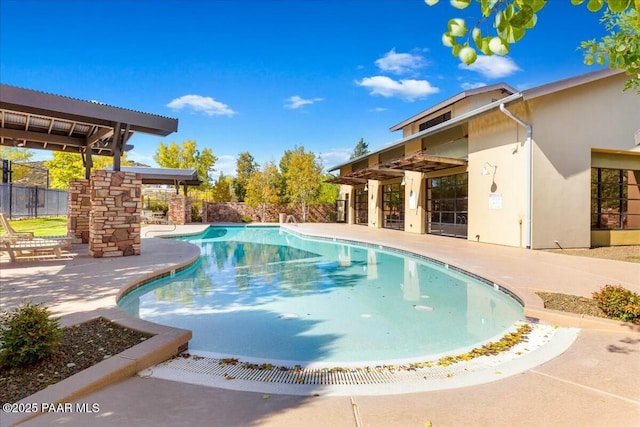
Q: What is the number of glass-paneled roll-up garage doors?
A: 3